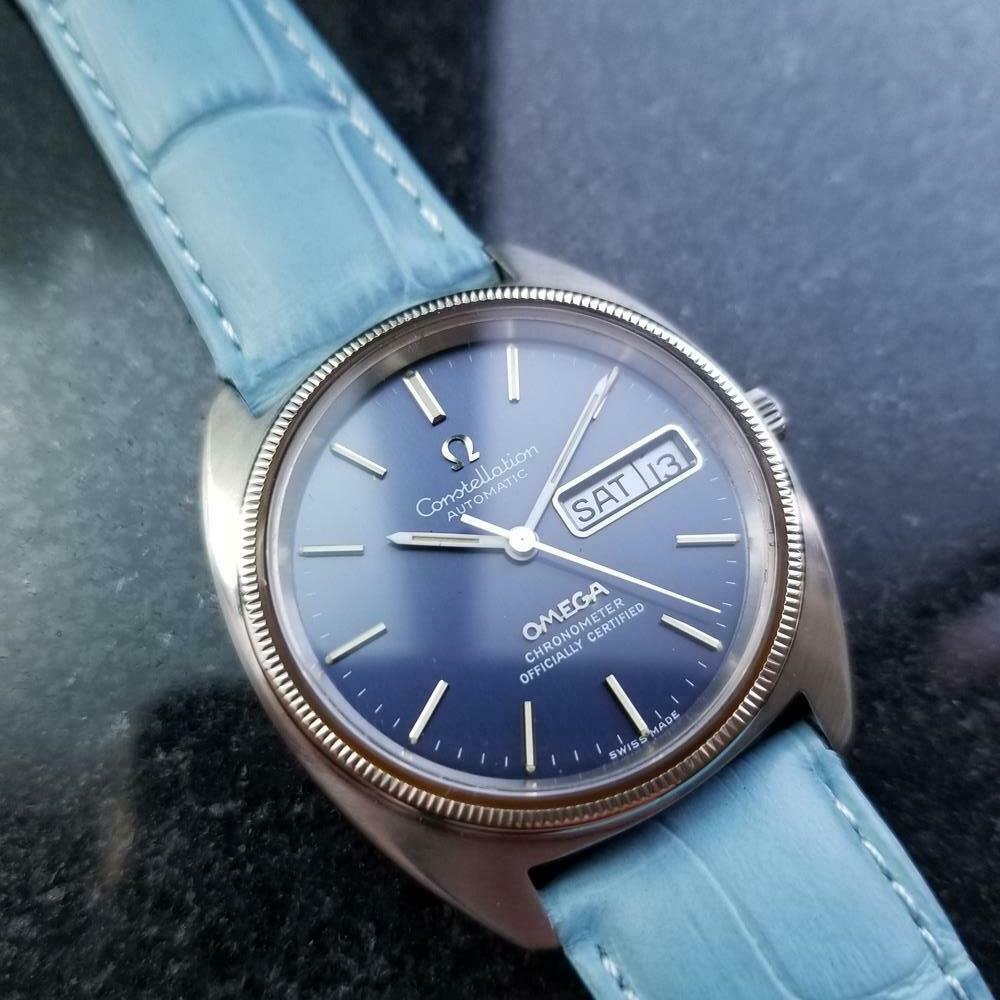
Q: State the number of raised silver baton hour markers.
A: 11